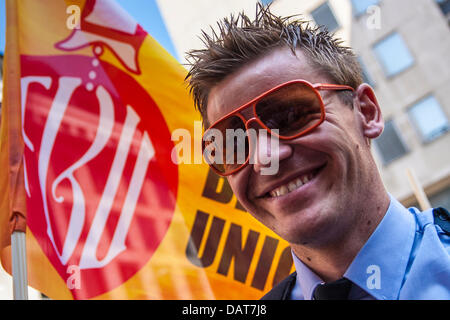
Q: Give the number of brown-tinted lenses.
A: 2